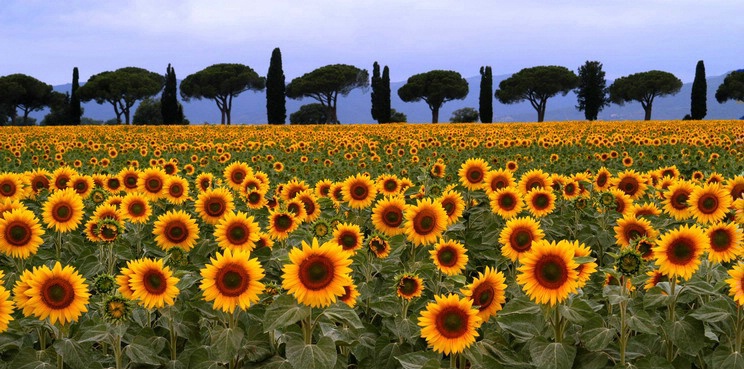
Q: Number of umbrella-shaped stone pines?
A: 8